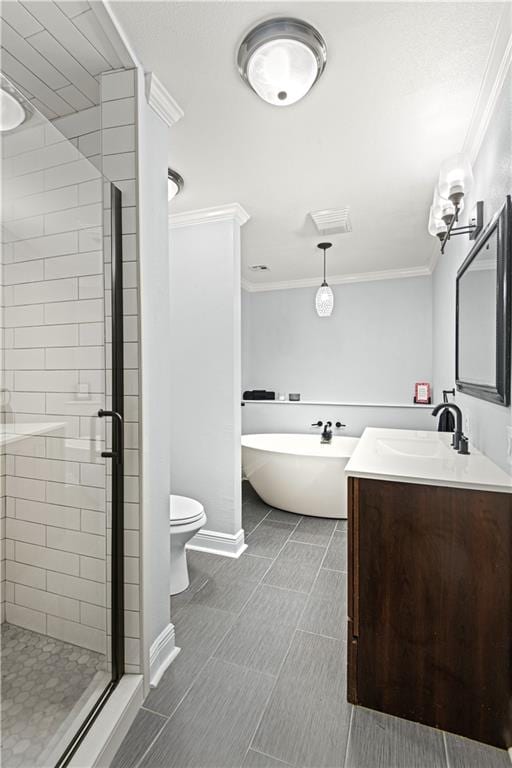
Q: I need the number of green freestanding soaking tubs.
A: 0